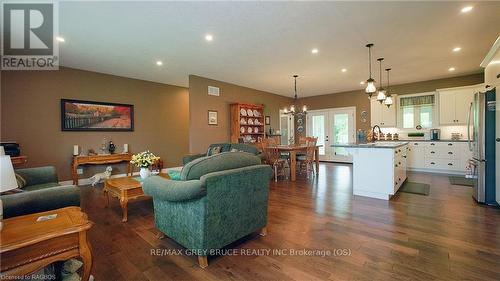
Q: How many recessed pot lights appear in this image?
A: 9